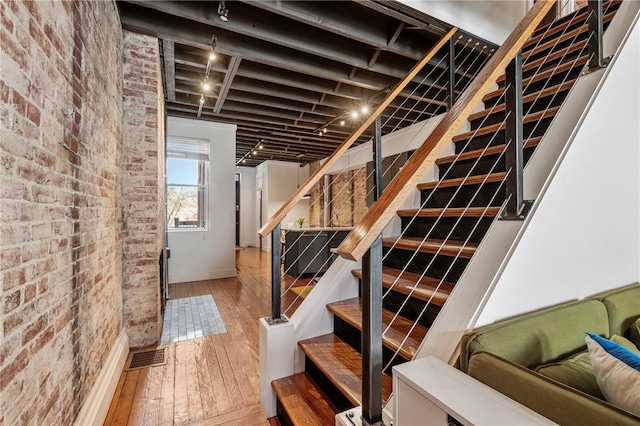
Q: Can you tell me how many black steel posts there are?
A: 6